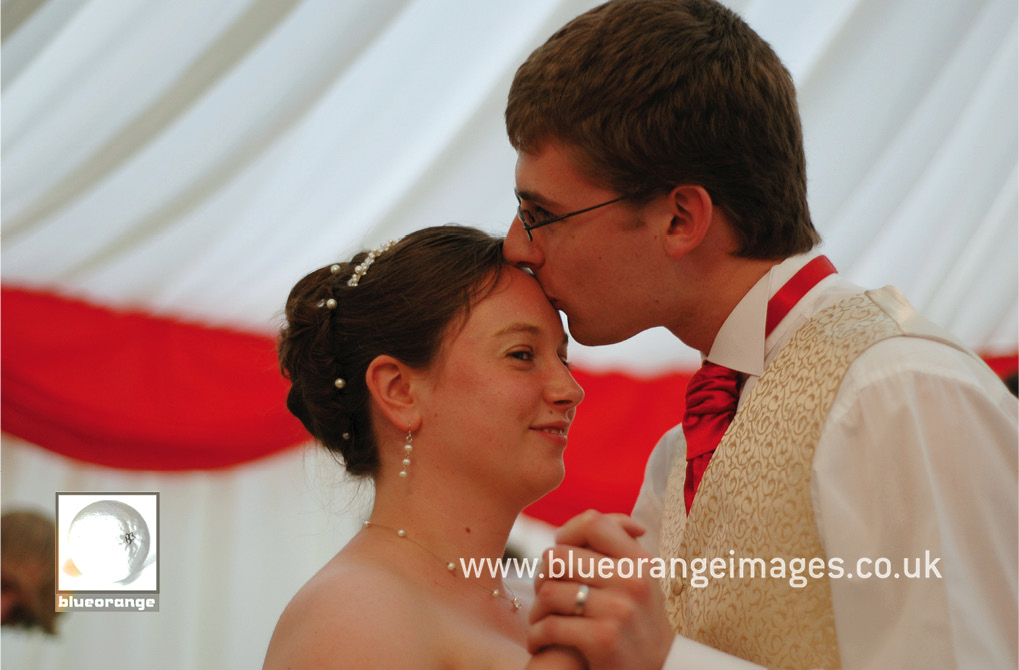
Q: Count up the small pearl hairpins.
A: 4